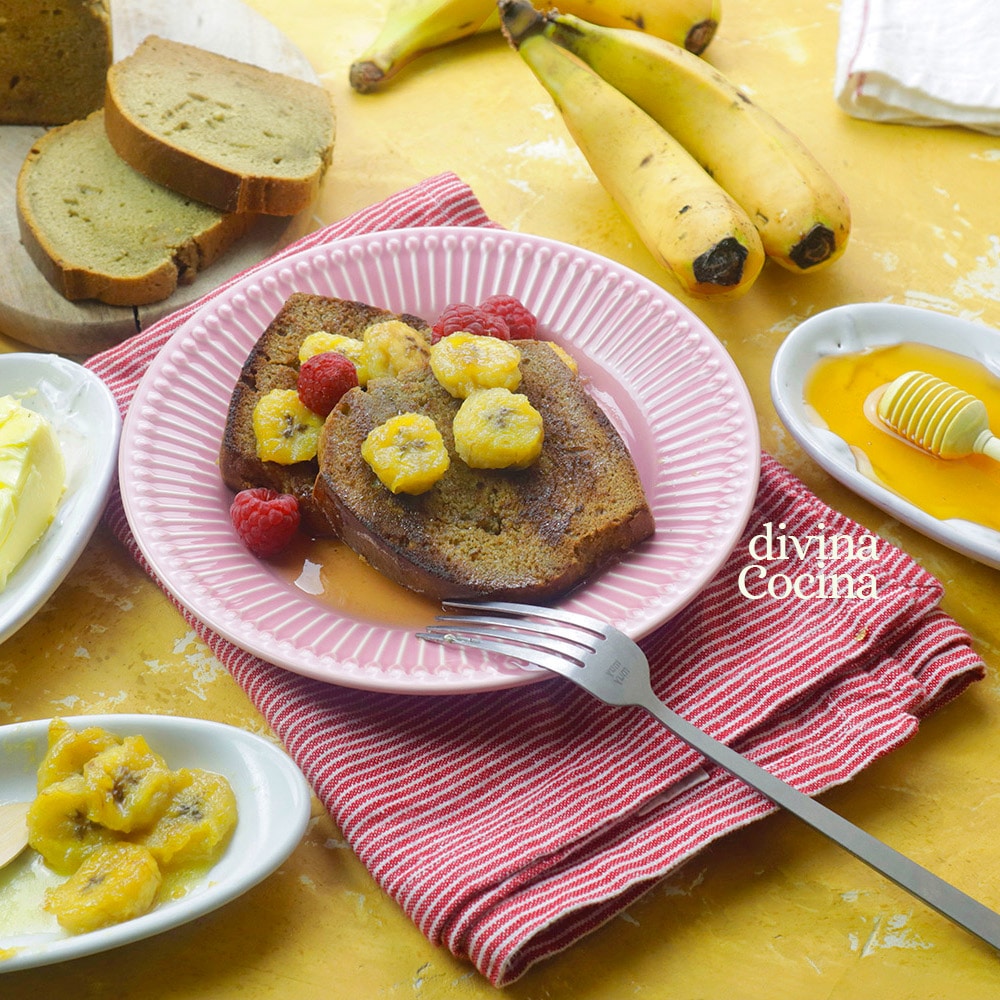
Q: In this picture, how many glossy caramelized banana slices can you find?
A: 11